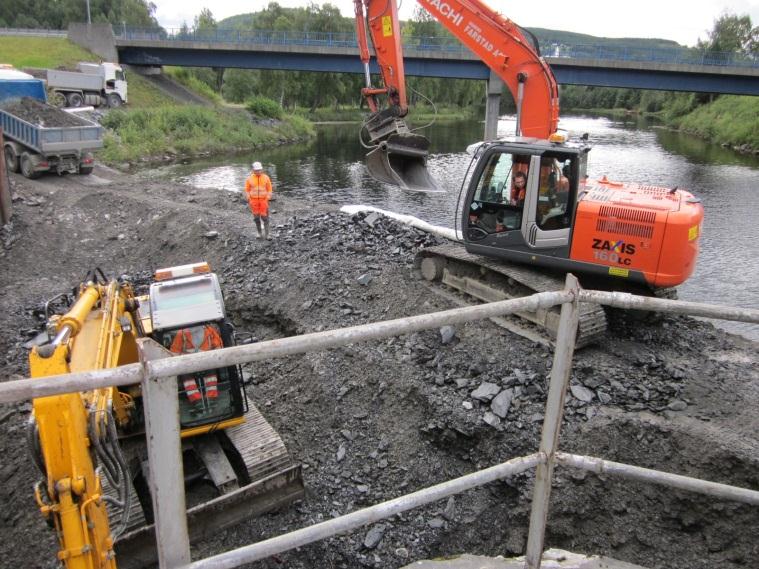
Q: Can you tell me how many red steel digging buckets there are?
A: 0